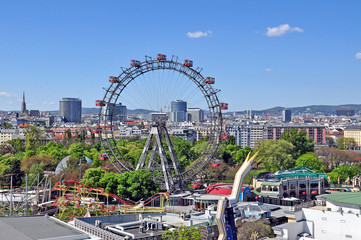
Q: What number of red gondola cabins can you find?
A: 12